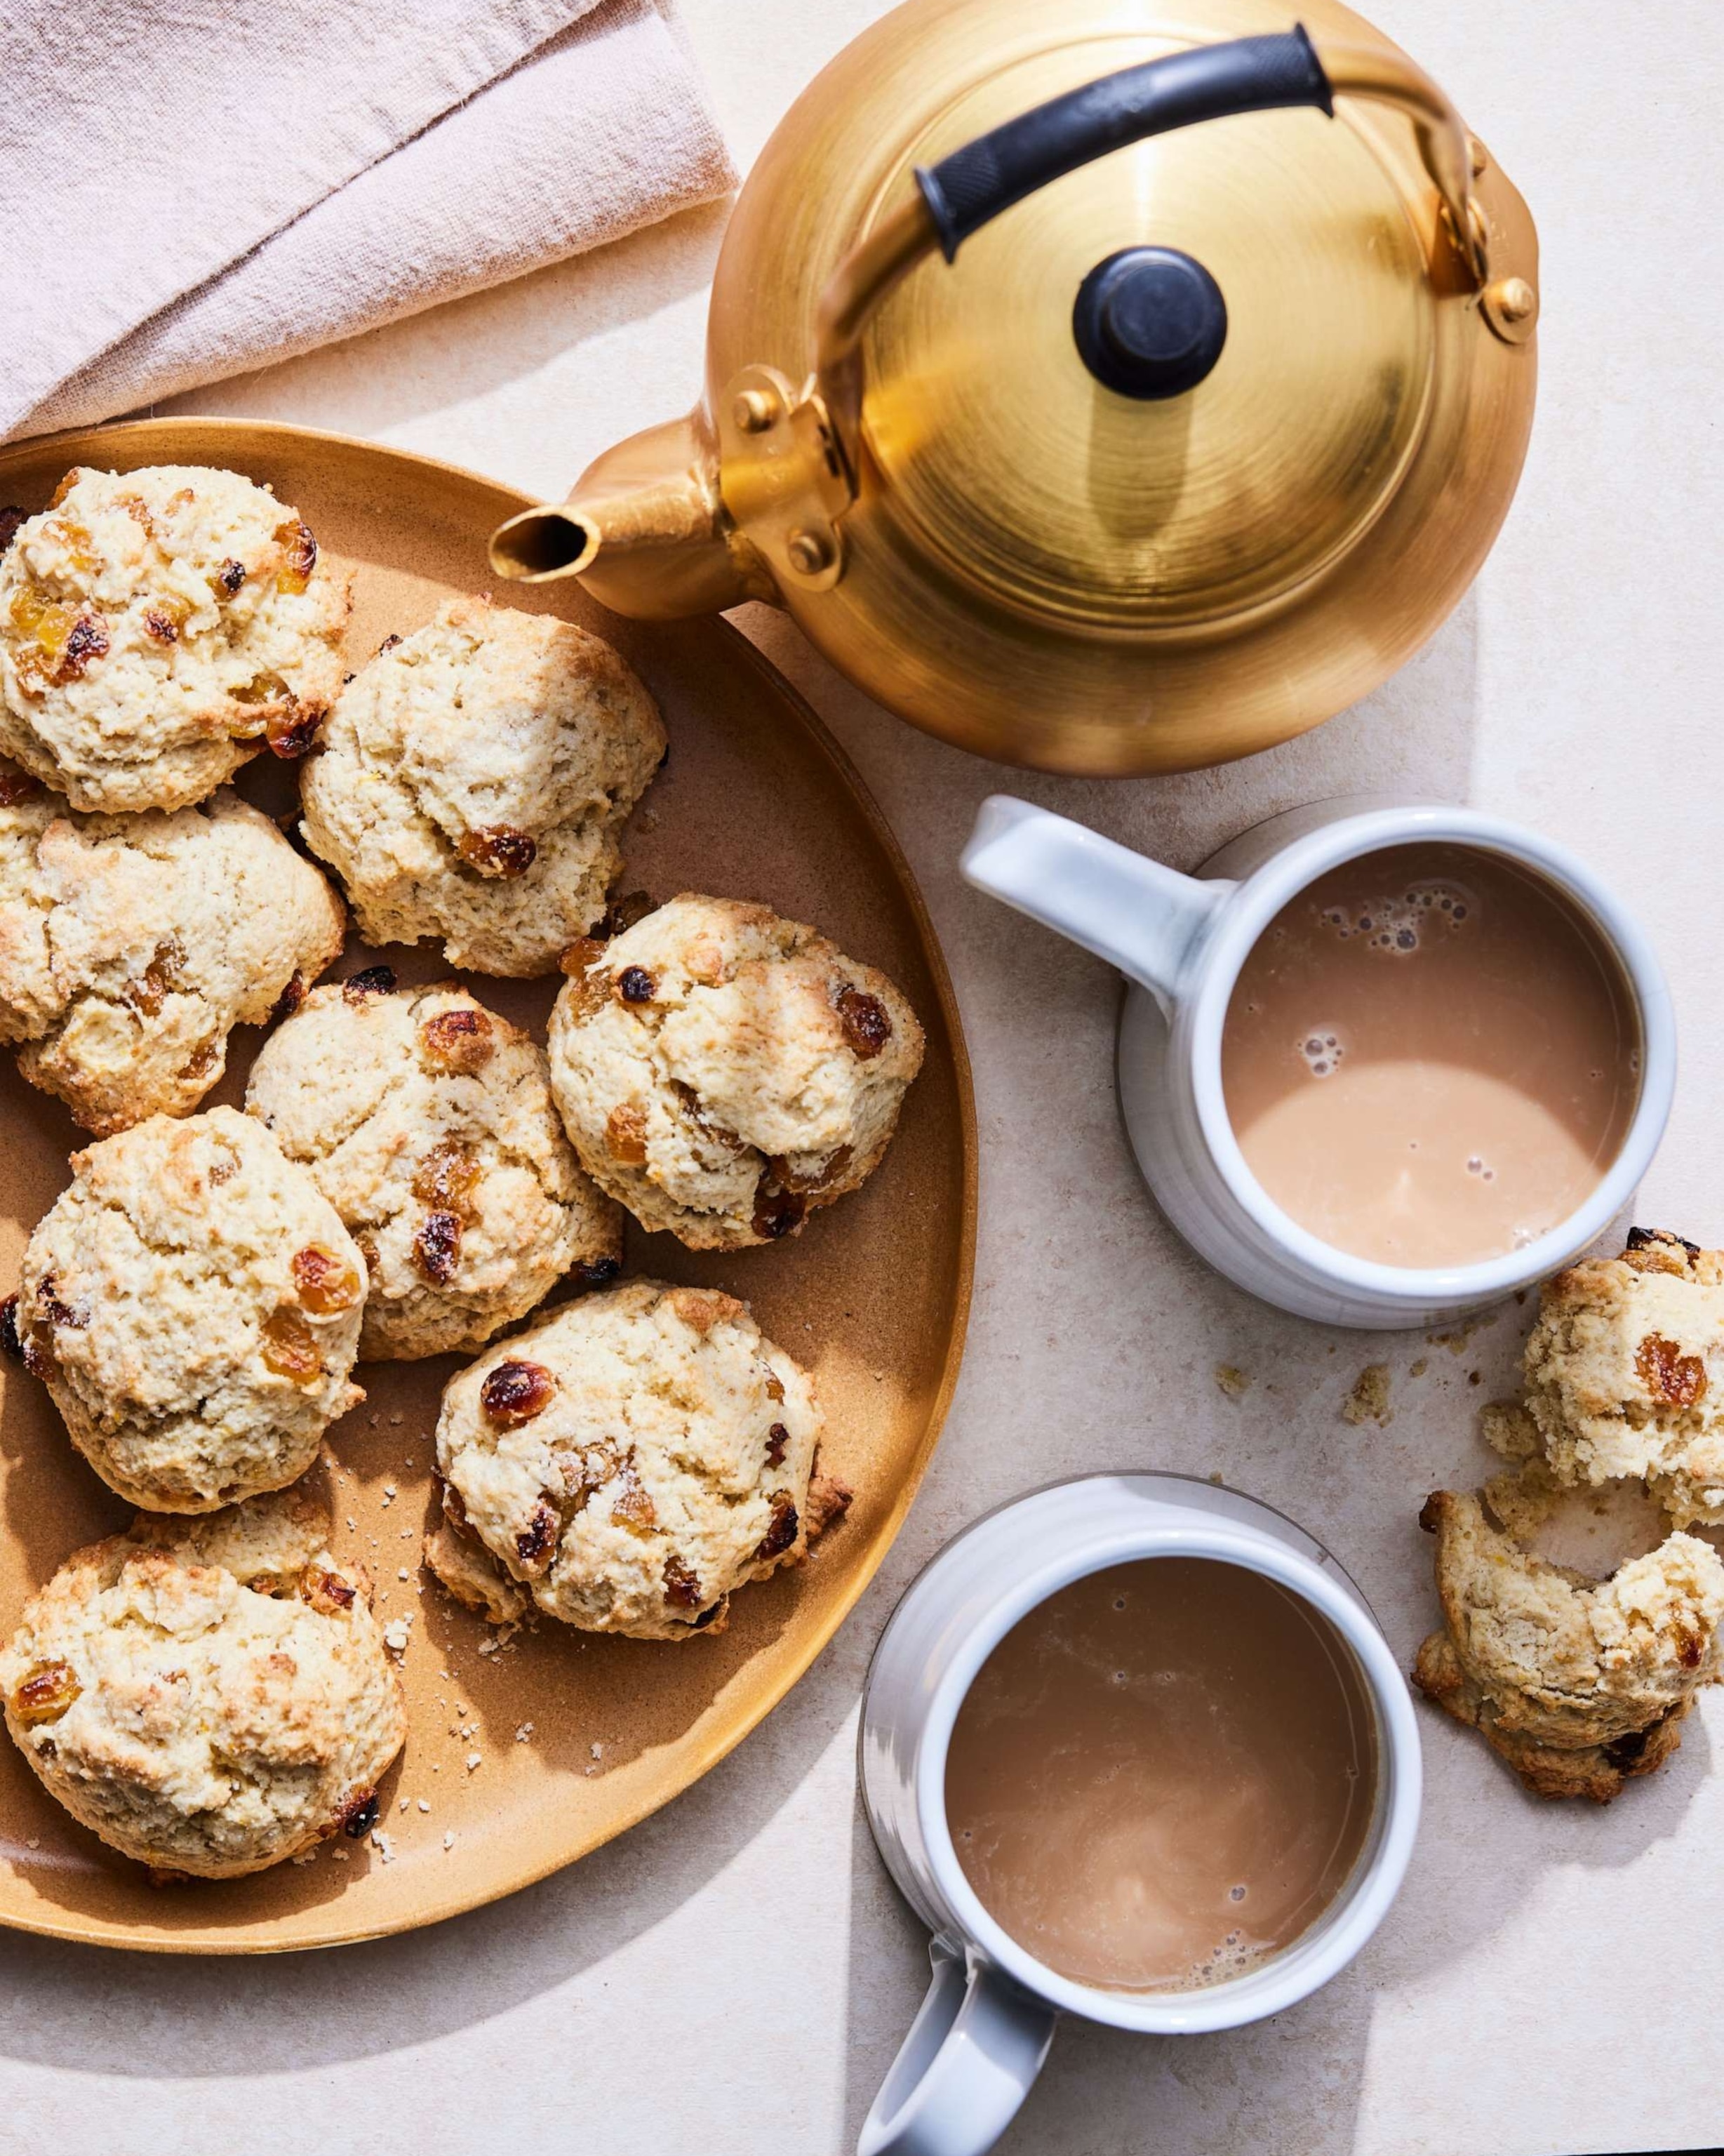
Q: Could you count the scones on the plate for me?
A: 8